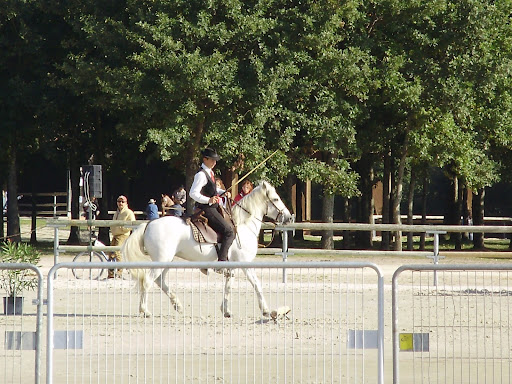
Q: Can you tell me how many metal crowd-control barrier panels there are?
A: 3